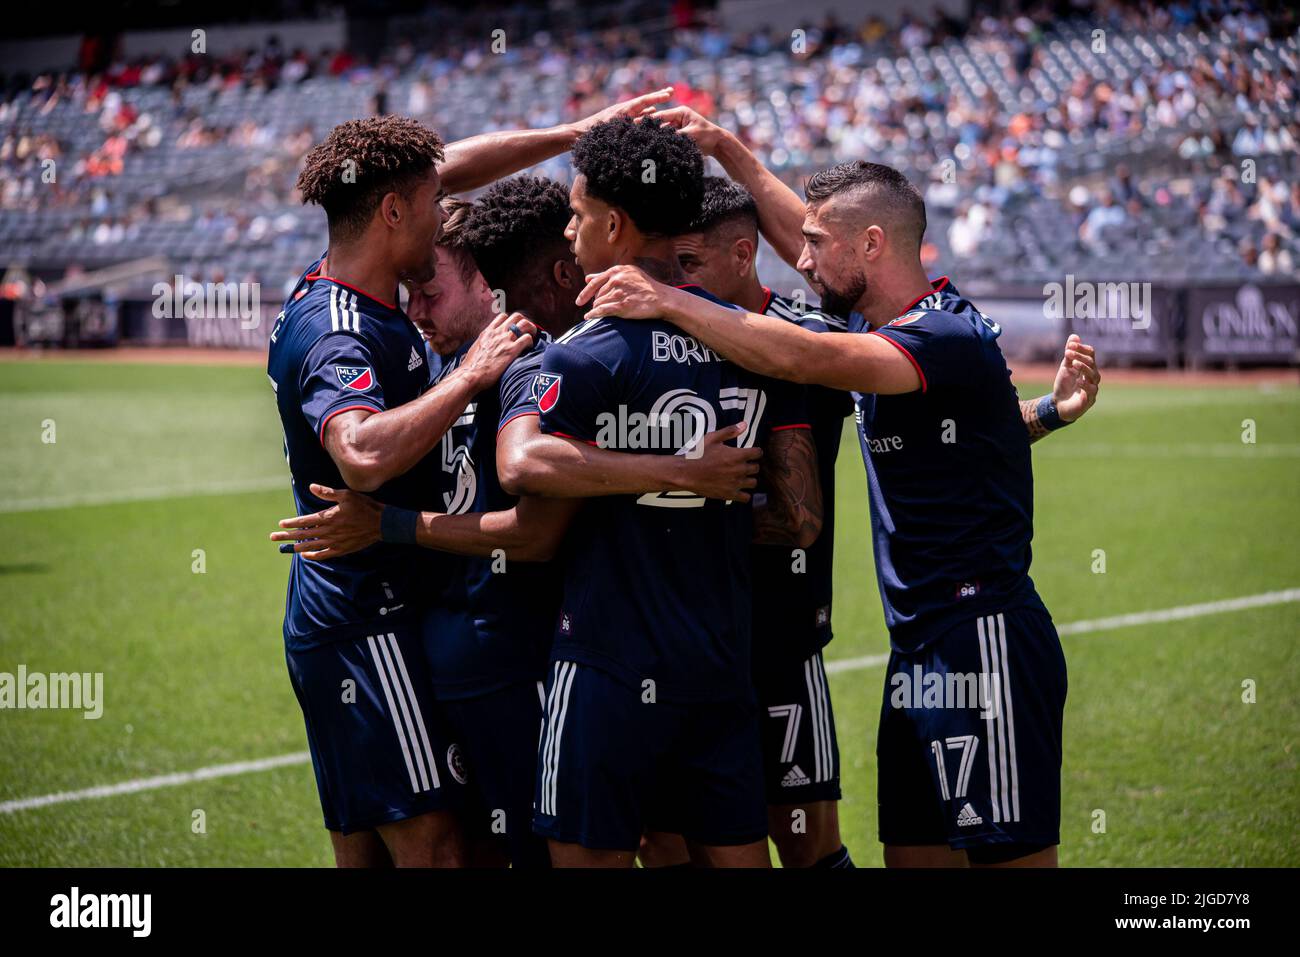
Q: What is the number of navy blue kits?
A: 6